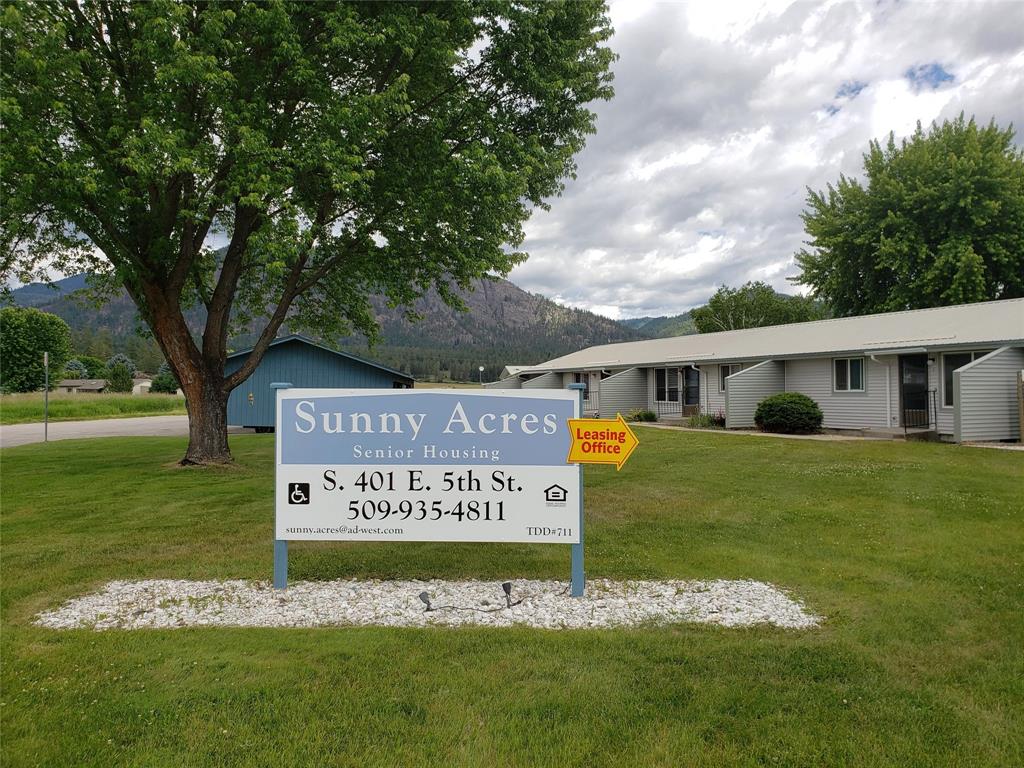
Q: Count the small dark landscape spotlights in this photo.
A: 2